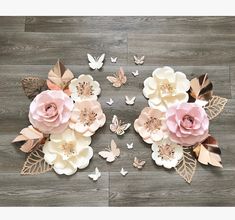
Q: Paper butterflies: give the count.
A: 13